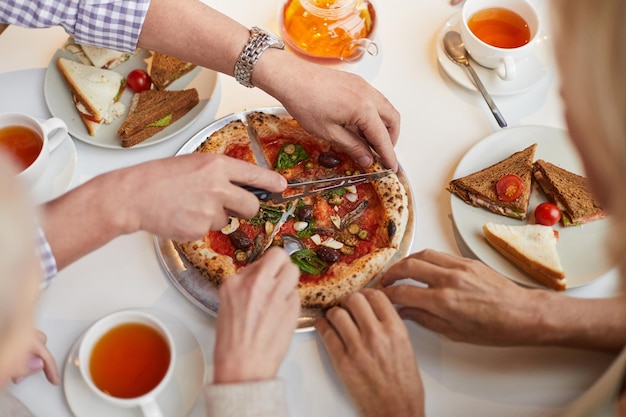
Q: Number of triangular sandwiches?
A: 7